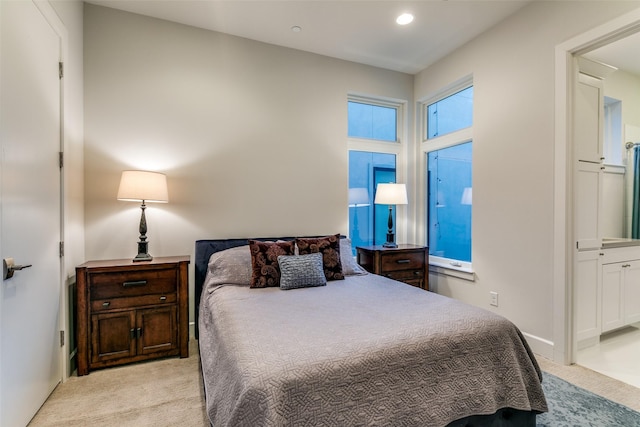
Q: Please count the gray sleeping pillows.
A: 2